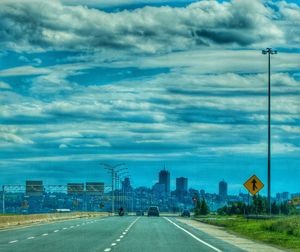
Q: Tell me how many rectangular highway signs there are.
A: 3